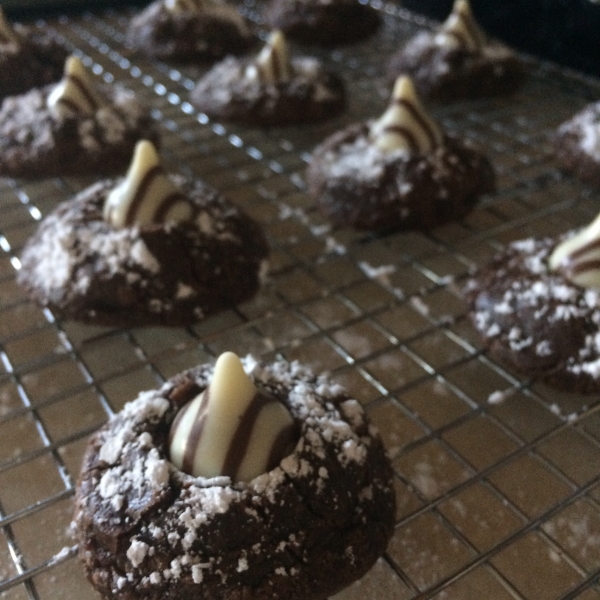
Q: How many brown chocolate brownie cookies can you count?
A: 11